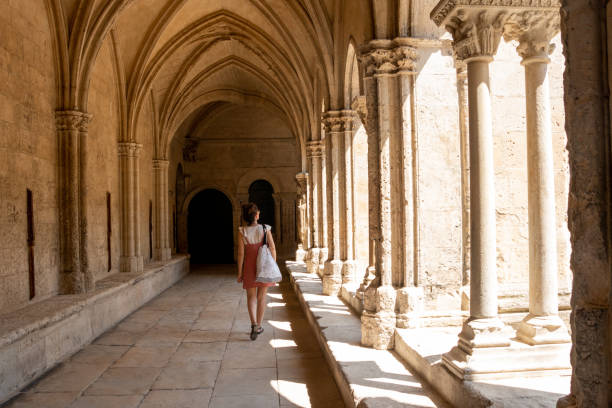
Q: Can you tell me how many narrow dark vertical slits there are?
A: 3